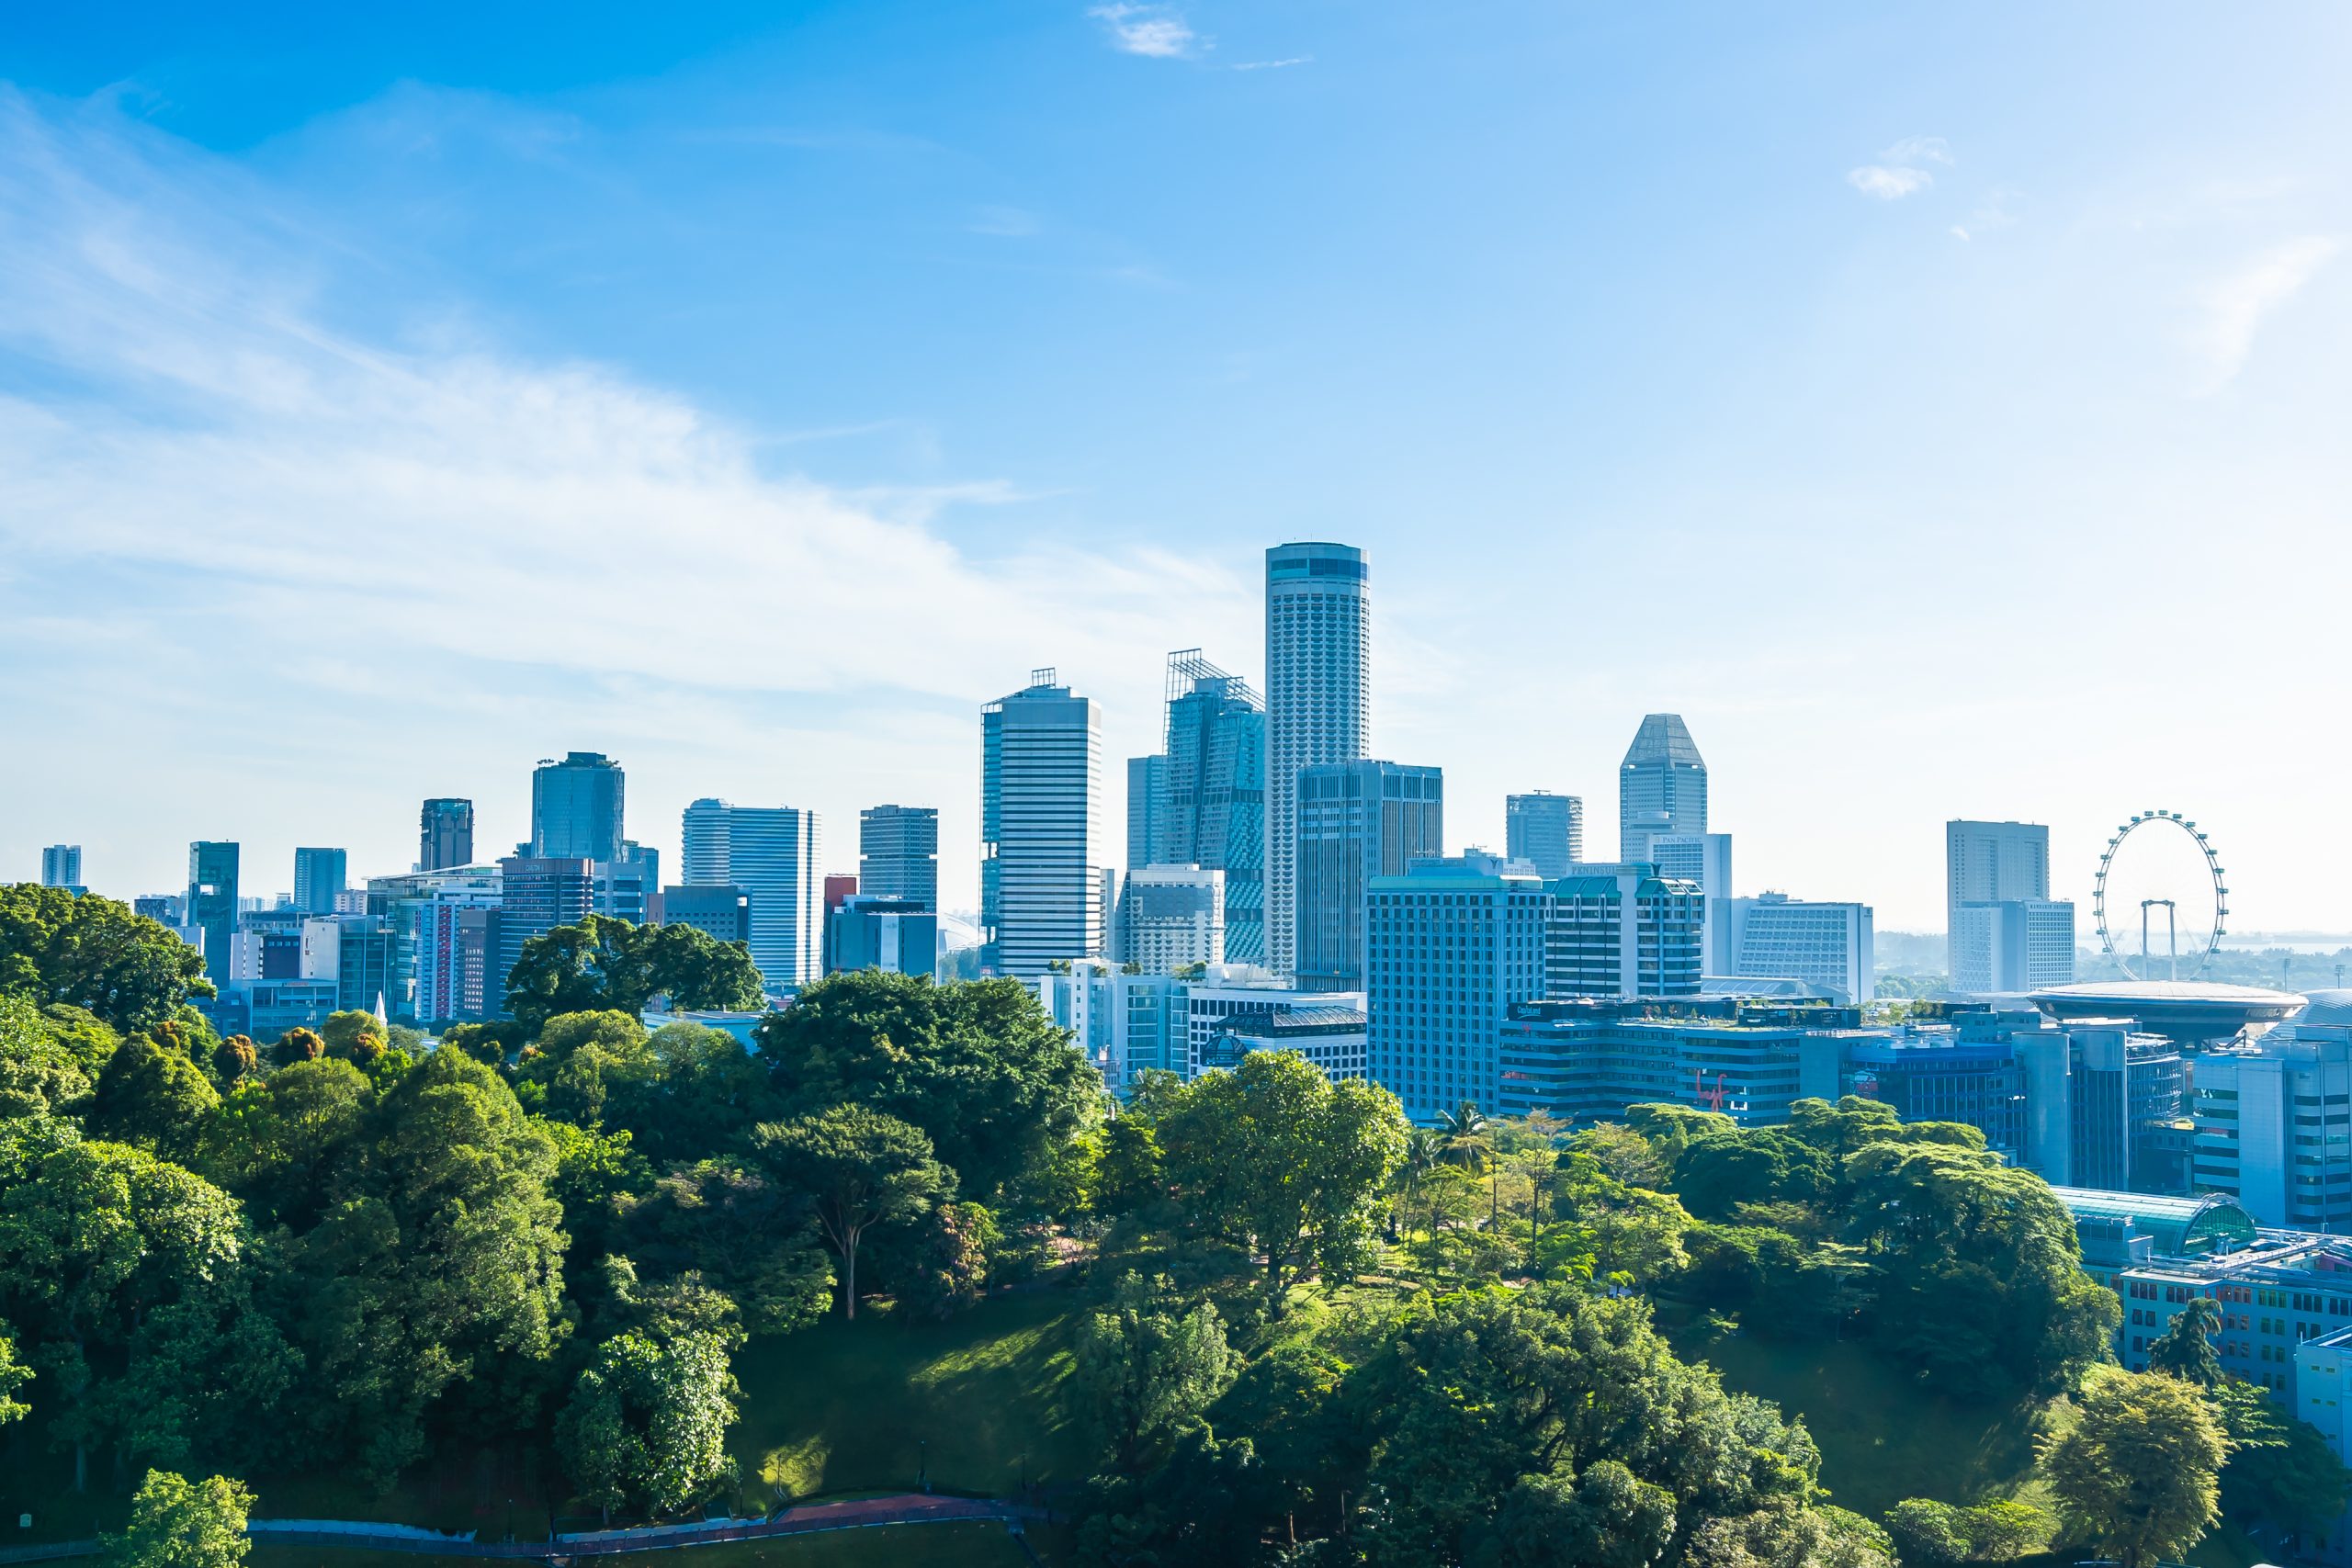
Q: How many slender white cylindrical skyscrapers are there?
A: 1